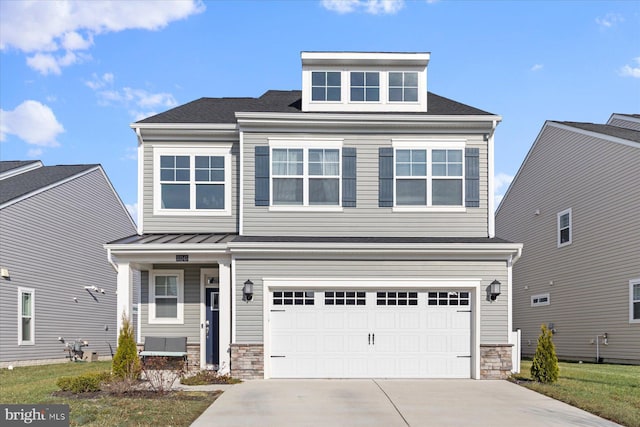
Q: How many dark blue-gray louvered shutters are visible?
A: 4